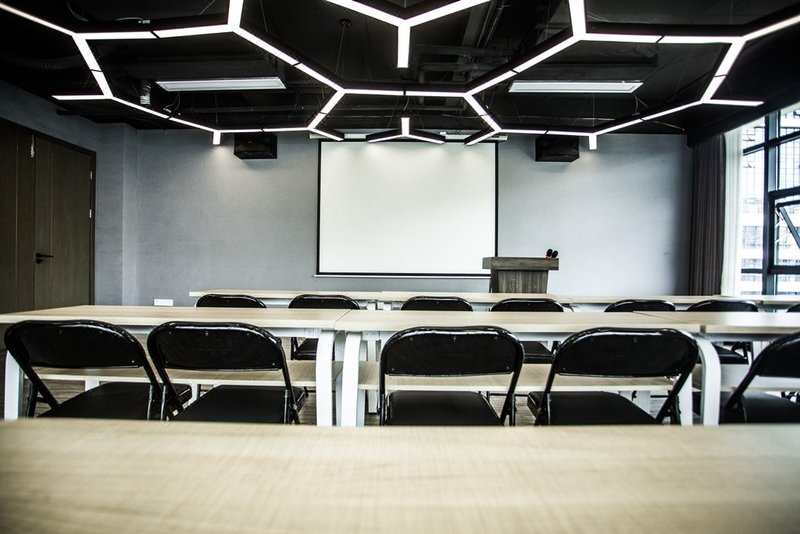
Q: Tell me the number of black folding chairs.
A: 12